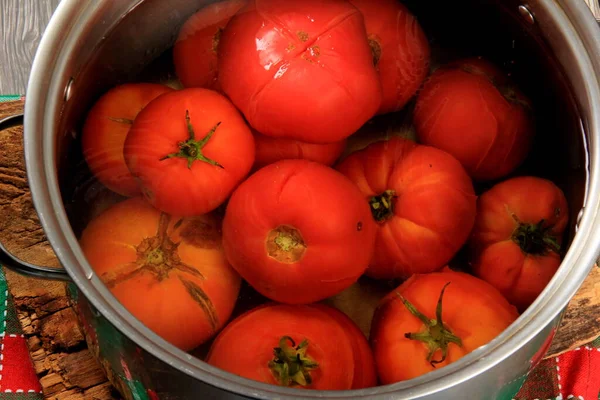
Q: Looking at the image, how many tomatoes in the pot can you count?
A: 13